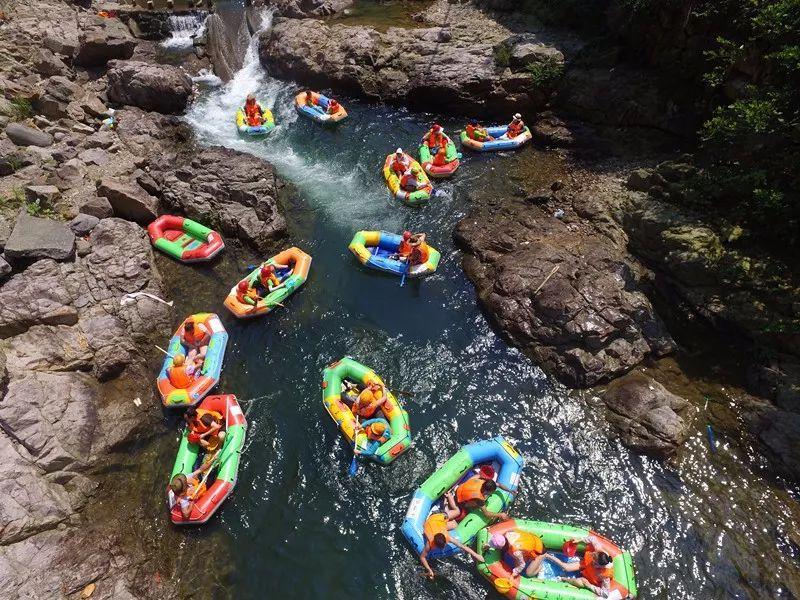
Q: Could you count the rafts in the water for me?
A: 13